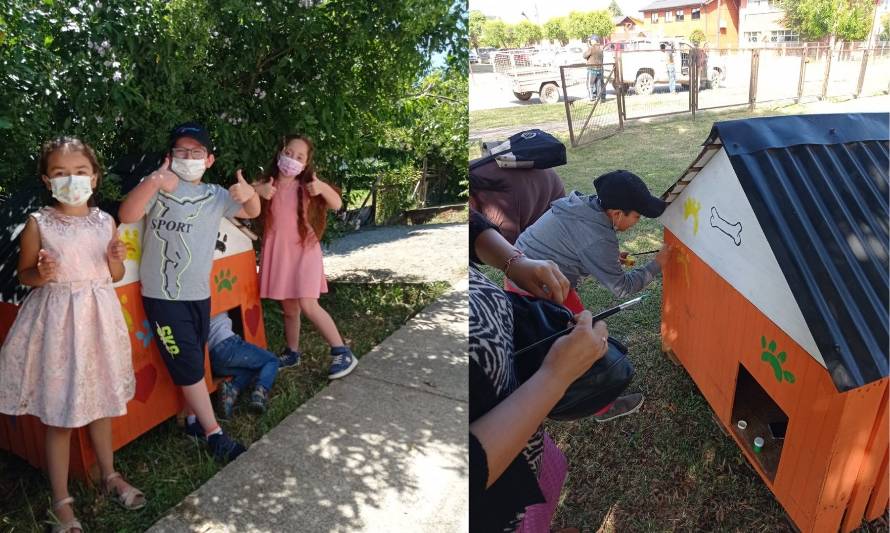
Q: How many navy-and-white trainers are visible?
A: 2